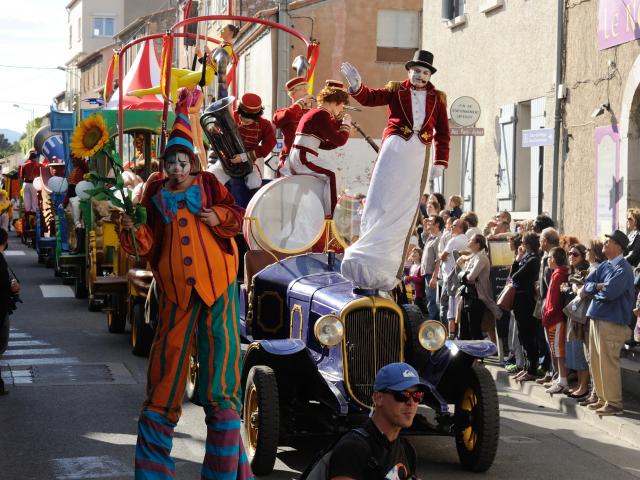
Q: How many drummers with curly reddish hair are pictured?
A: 1